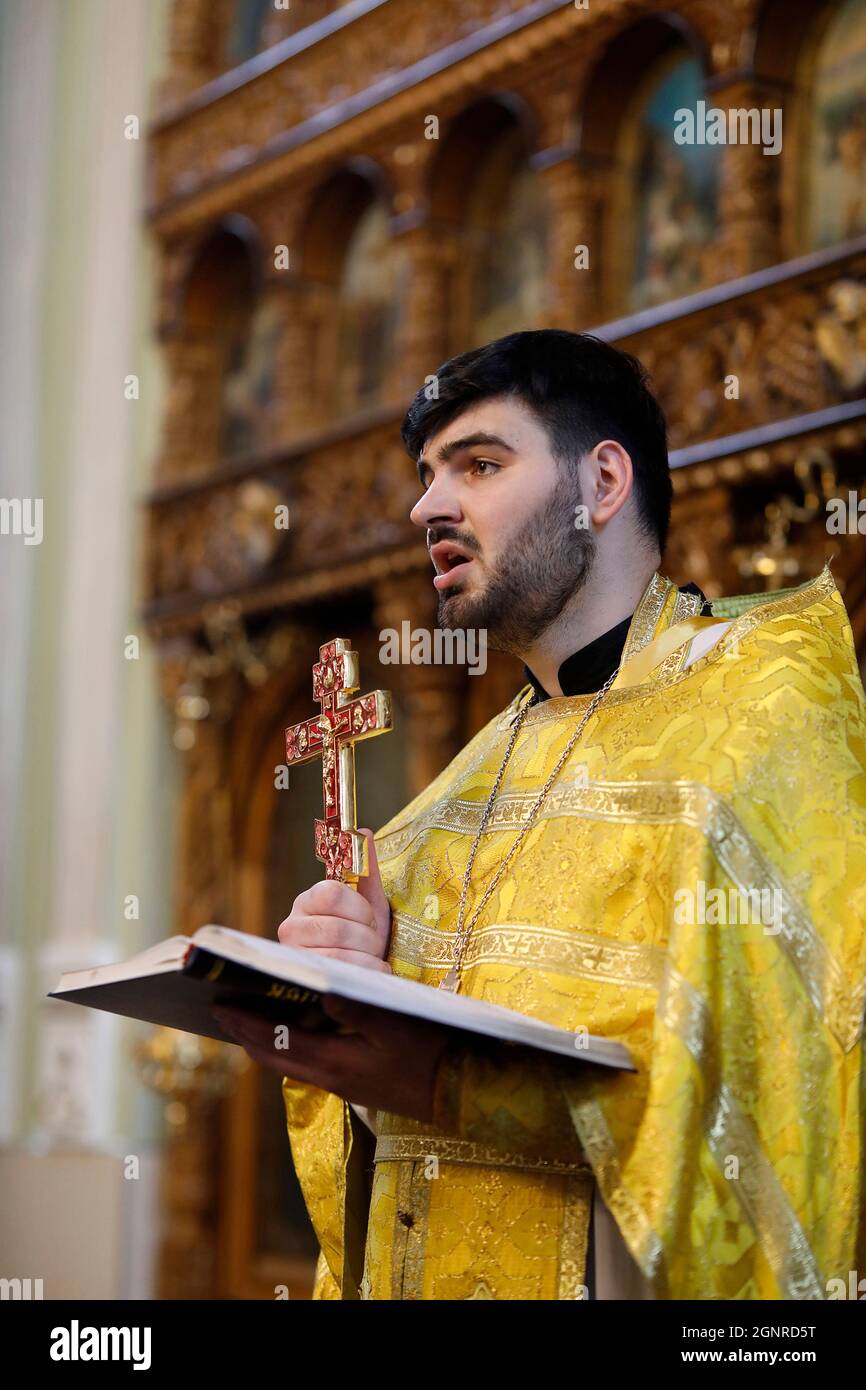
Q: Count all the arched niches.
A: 5